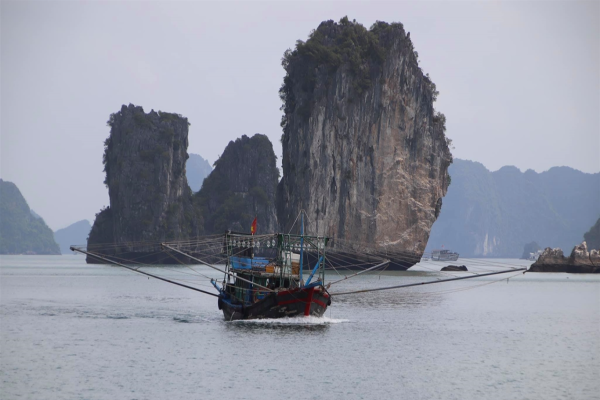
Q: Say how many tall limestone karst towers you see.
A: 3